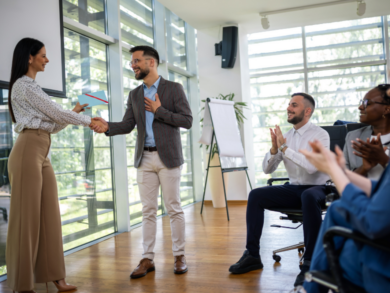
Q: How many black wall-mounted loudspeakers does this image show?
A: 1